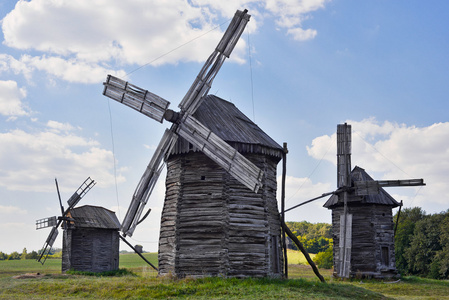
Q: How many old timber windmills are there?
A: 3